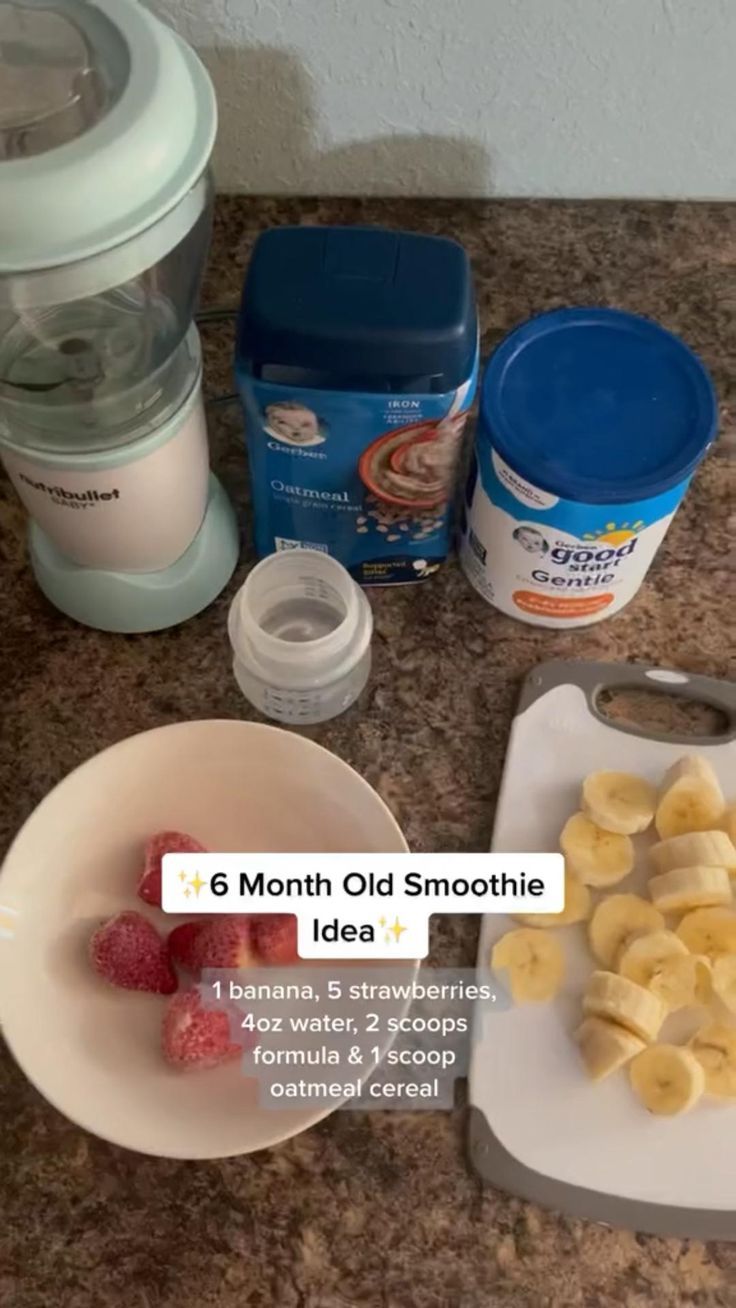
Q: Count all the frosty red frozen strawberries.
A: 5